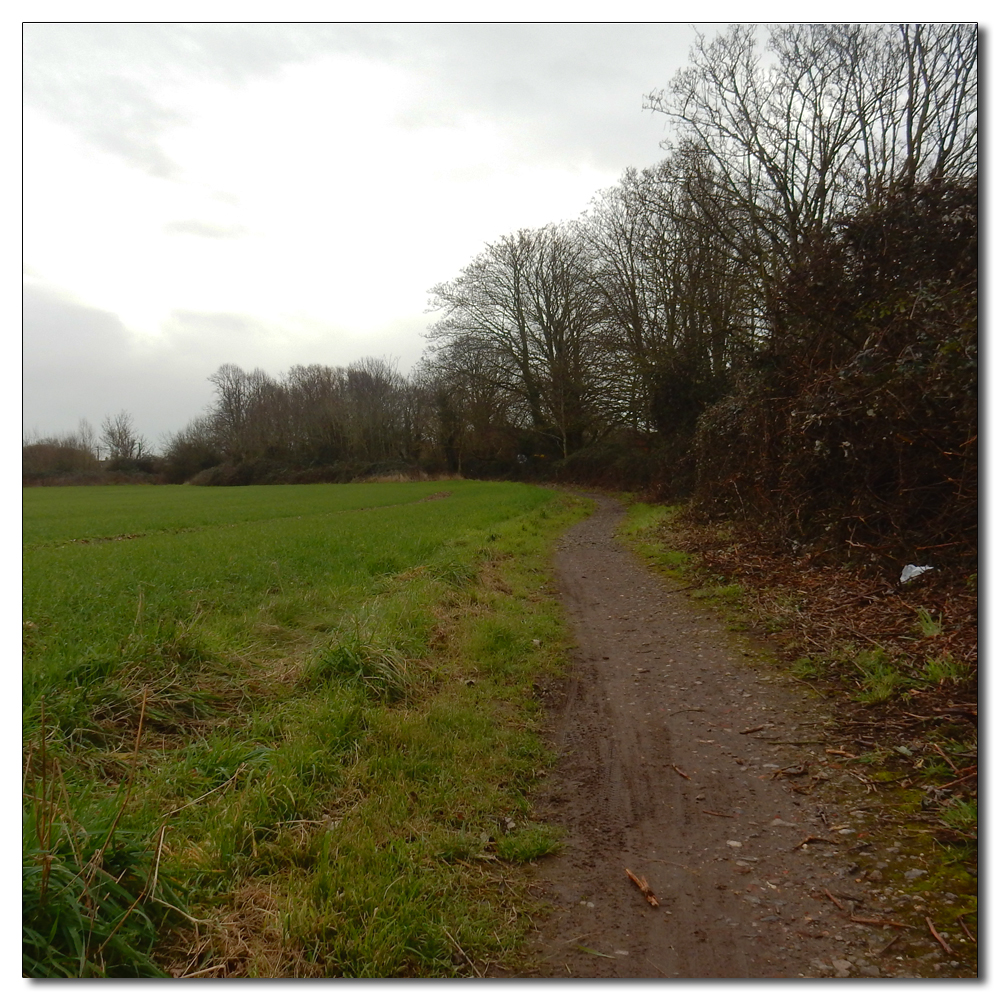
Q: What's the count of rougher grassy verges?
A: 1